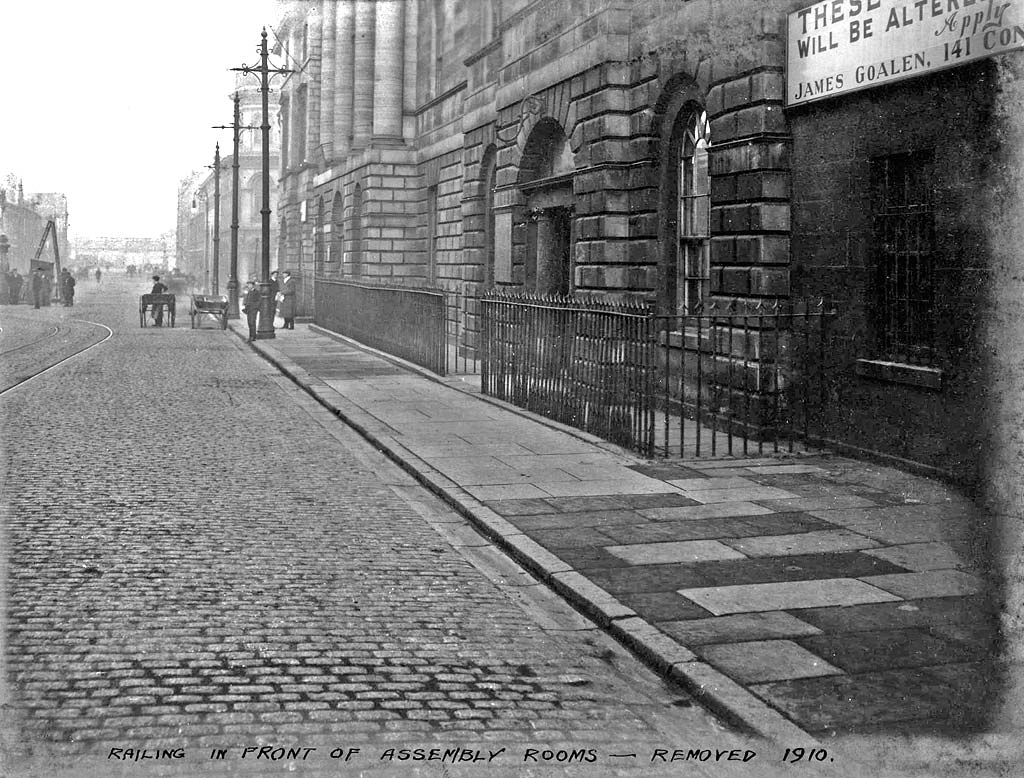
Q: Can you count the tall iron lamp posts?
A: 3